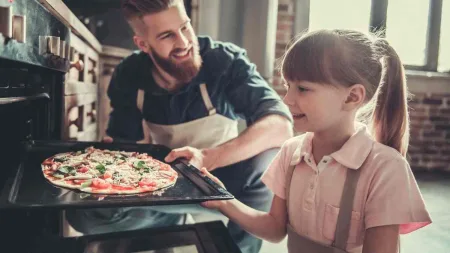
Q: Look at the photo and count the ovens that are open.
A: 1